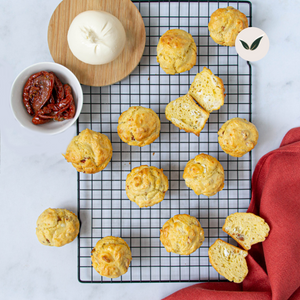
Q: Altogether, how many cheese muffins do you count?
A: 12